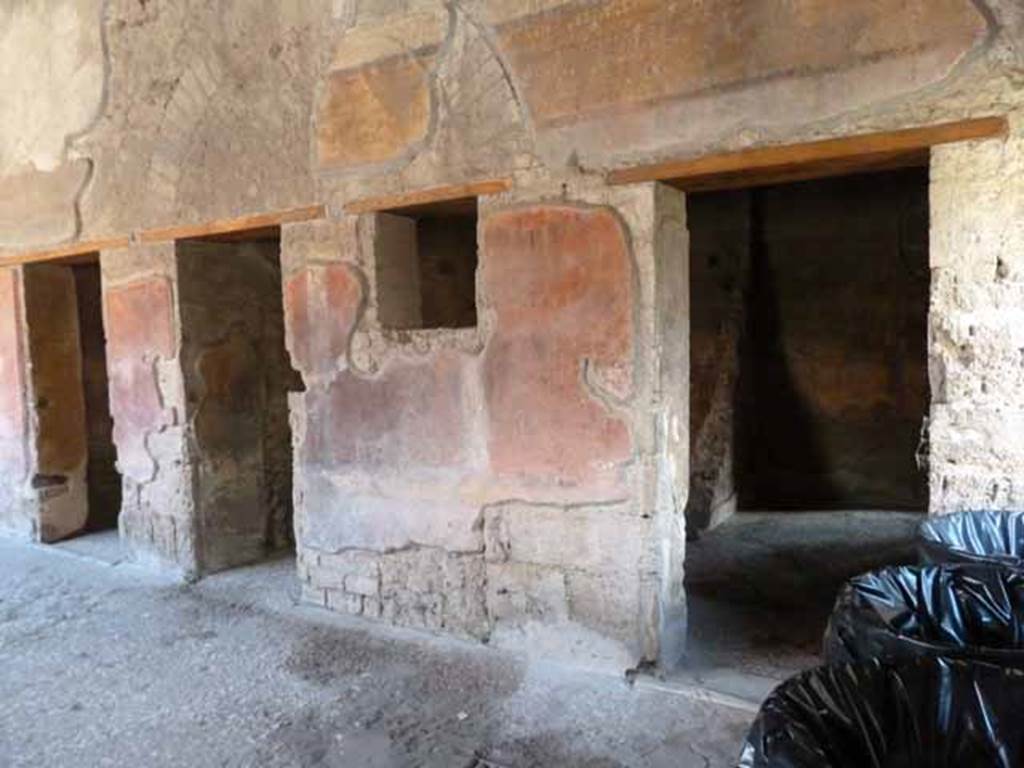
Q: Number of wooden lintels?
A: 4